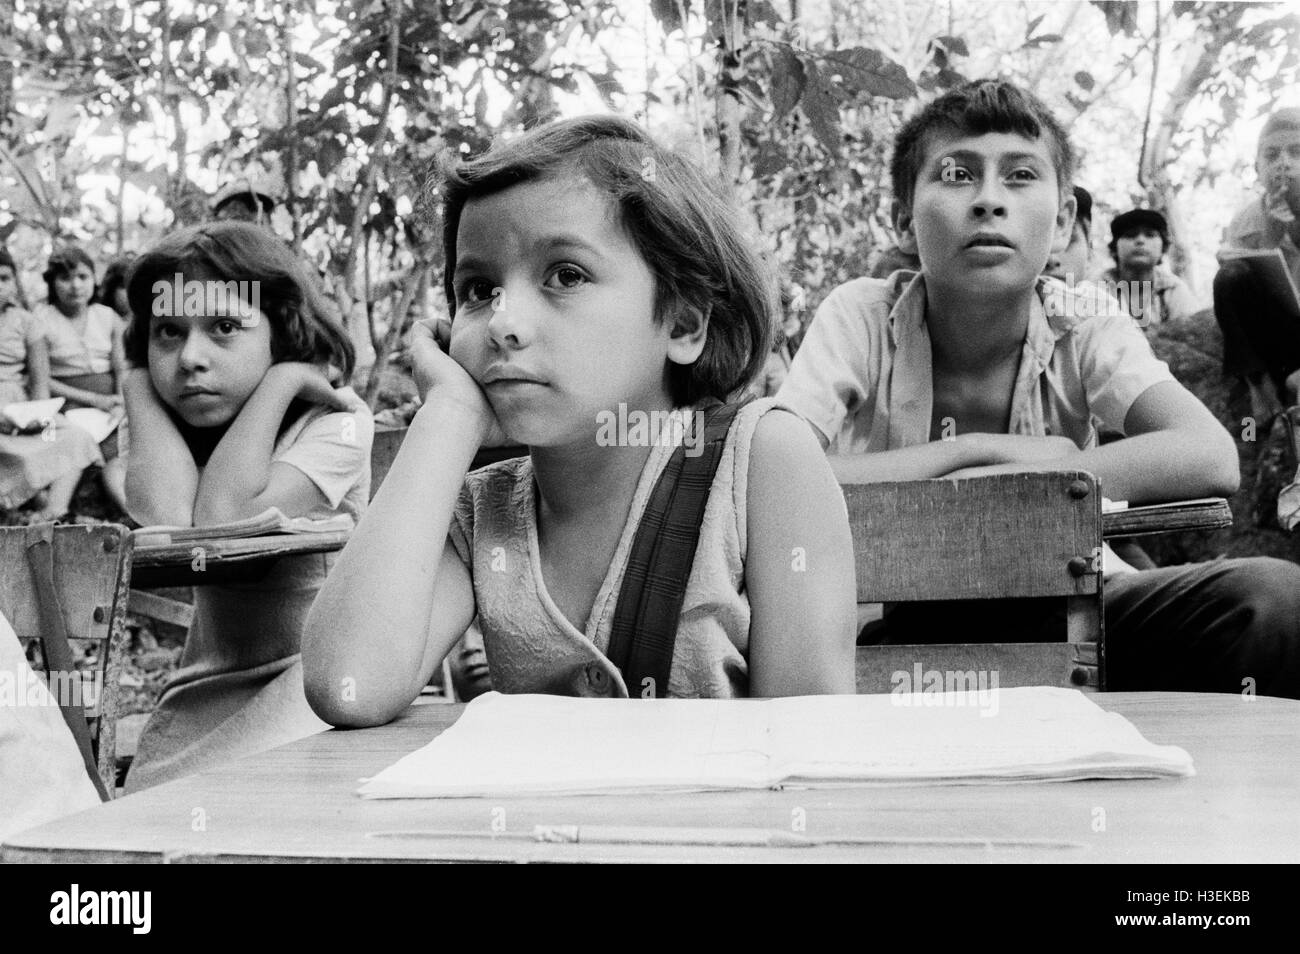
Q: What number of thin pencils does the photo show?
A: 1